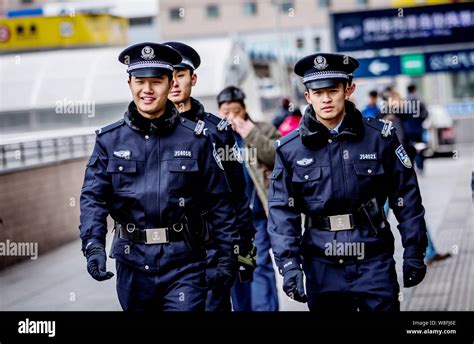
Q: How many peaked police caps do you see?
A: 3